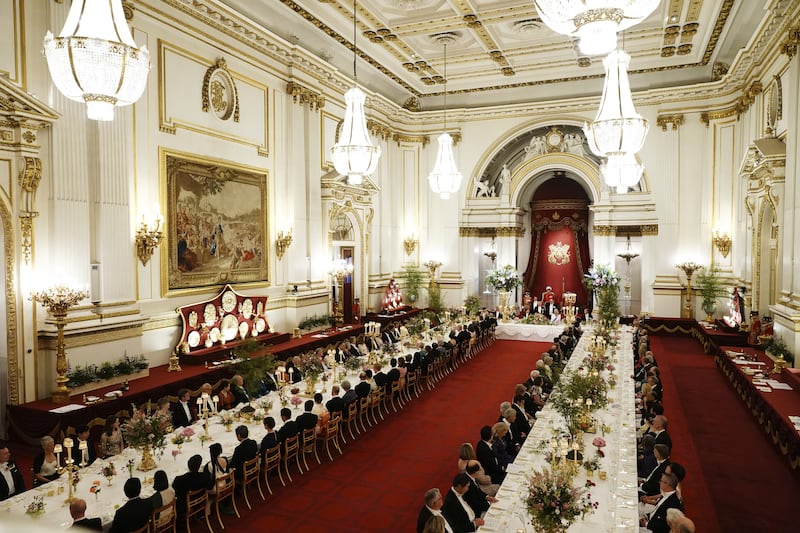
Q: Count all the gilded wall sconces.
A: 4